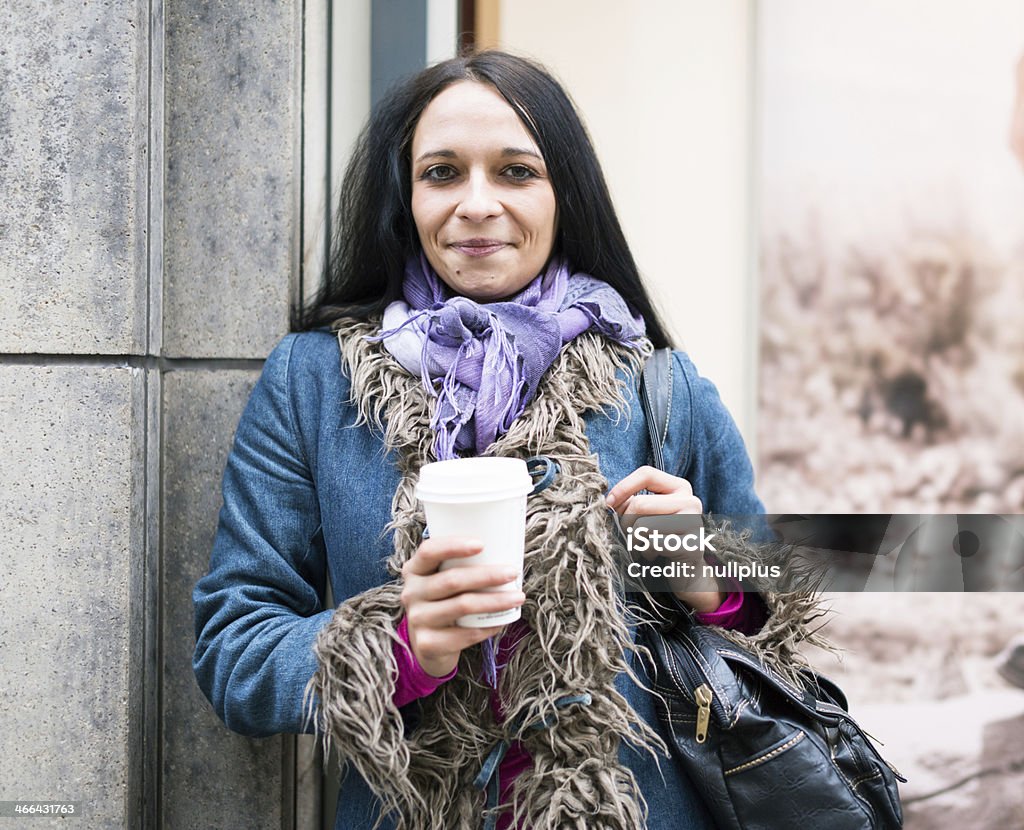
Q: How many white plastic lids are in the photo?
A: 1